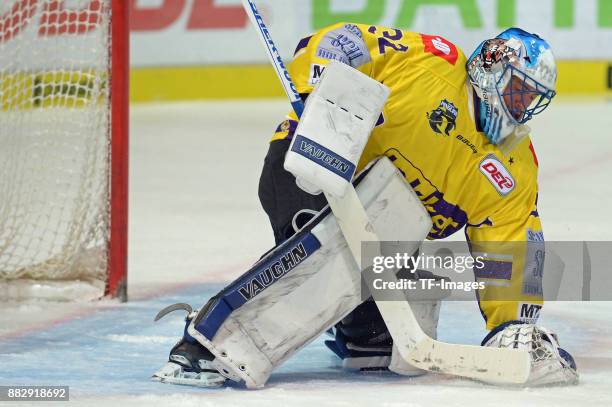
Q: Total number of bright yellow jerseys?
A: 1